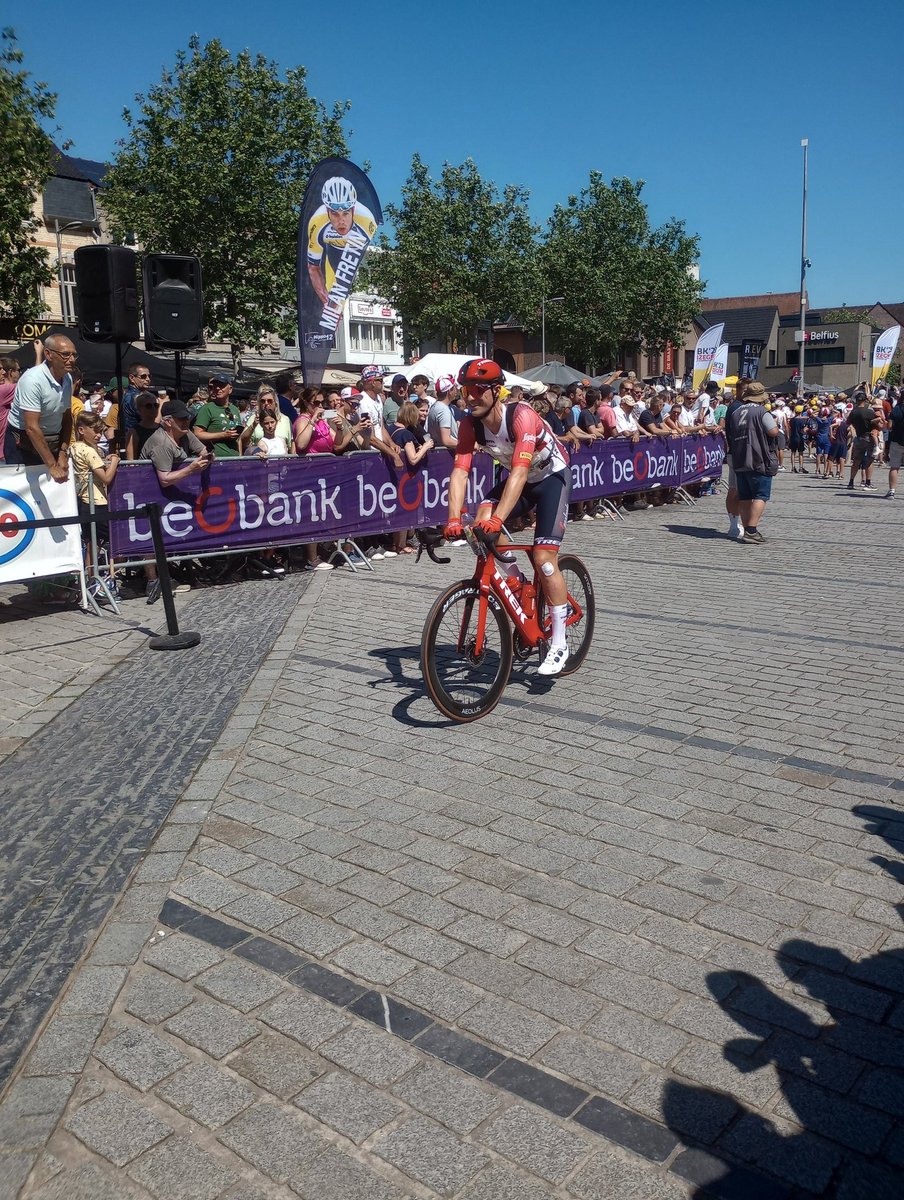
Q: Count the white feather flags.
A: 3